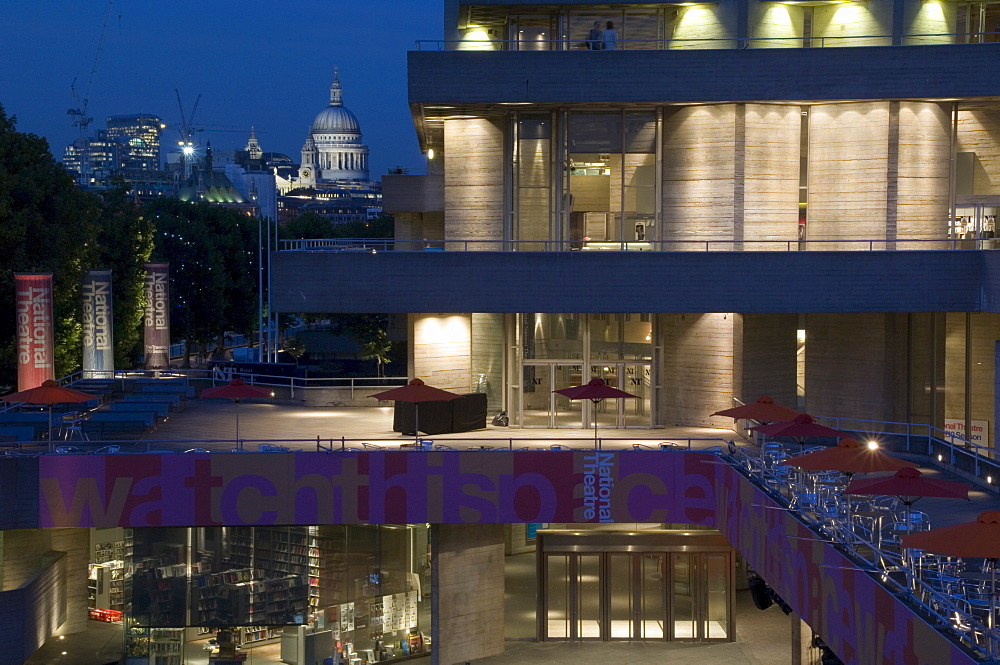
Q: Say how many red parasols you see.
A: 9